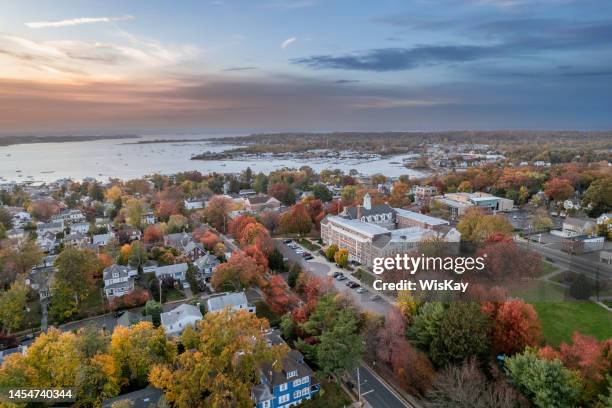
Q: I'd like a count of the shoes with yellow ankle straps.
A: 0